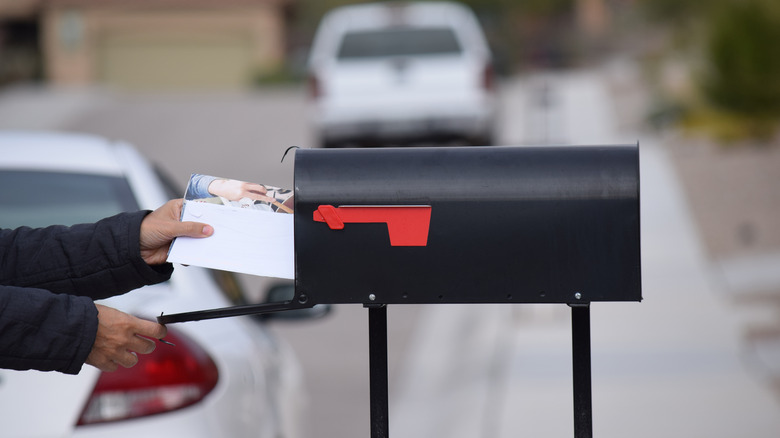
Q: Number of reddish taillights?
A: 3